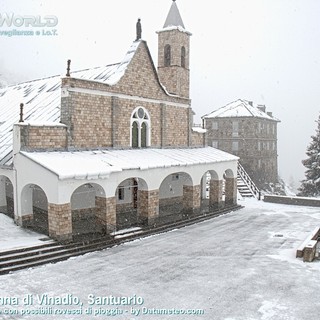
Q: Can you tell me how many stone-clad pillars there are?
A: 6